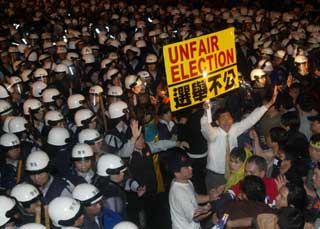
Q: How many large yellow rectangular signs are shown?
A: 1